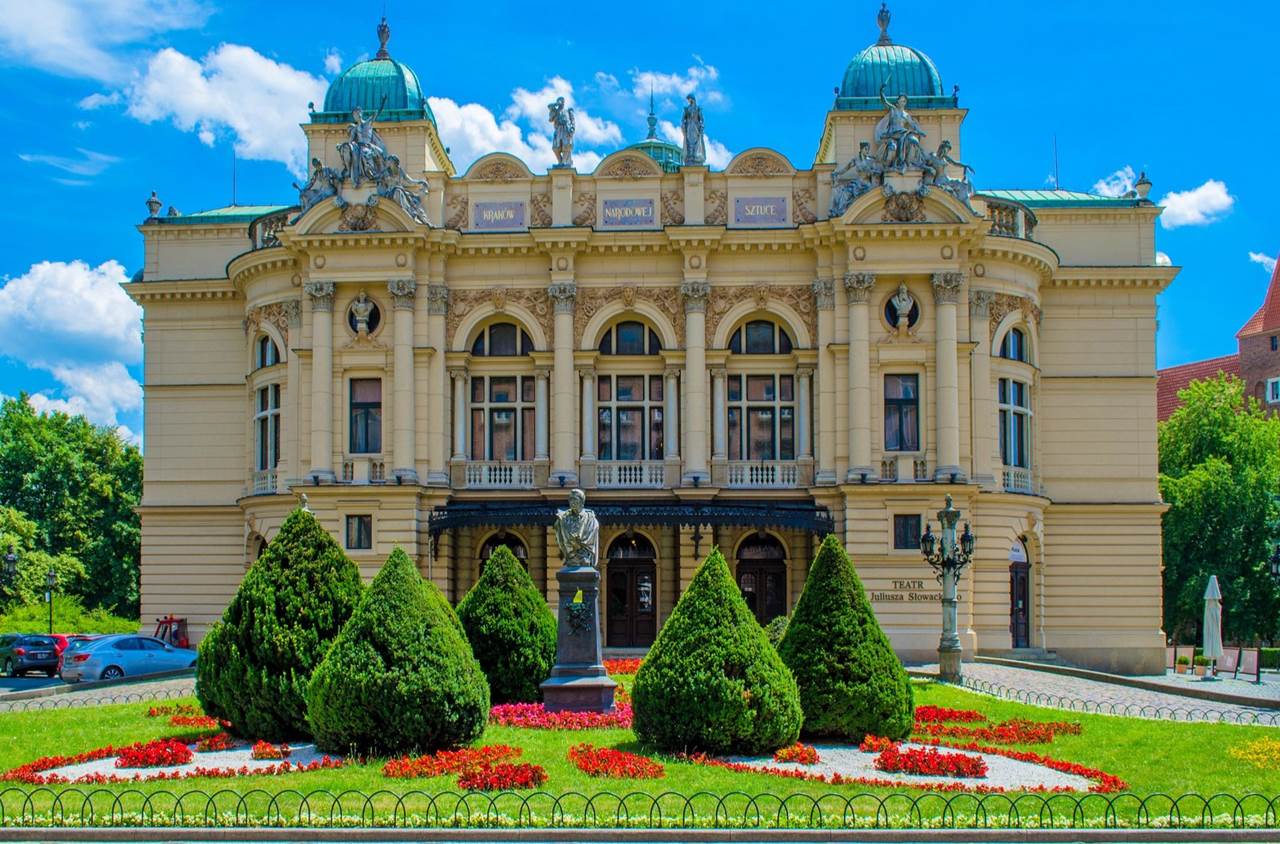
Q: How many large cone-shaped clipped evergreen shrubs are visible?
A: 5